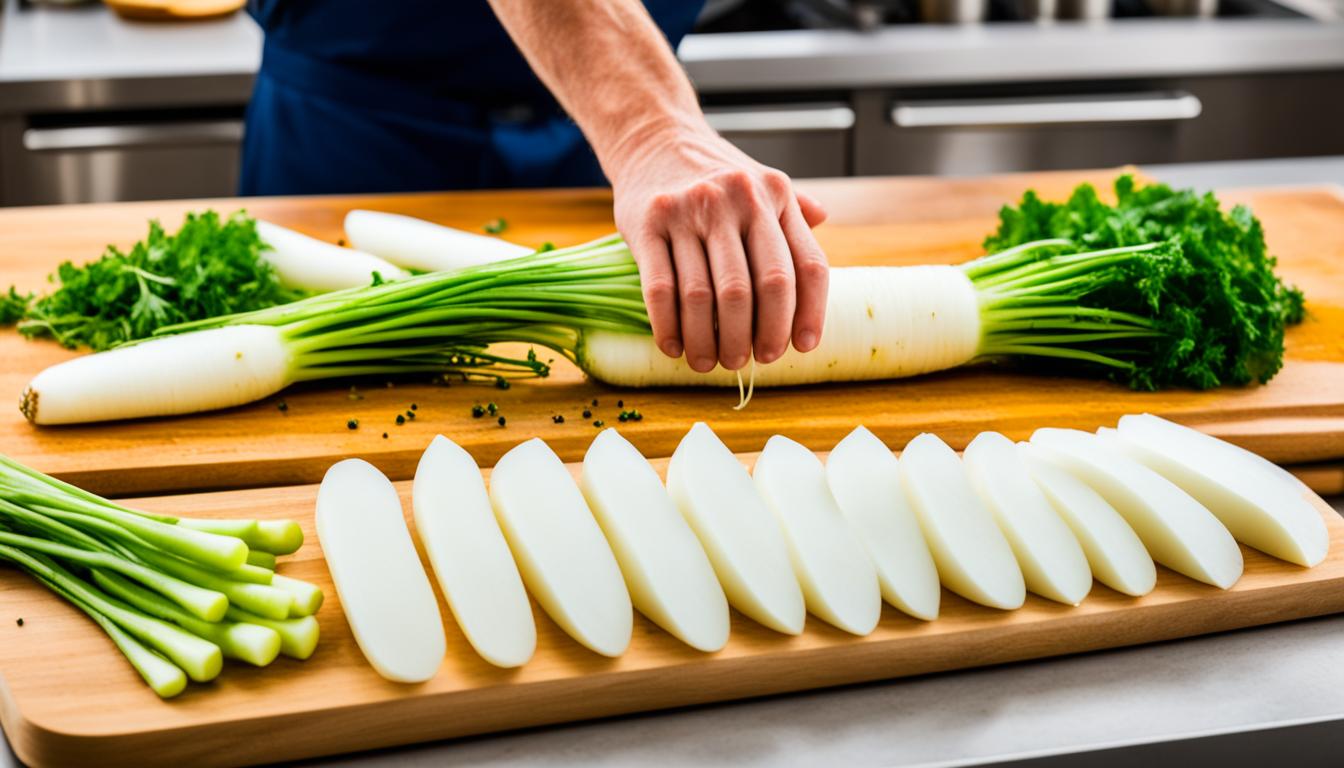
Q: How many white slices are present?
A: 12